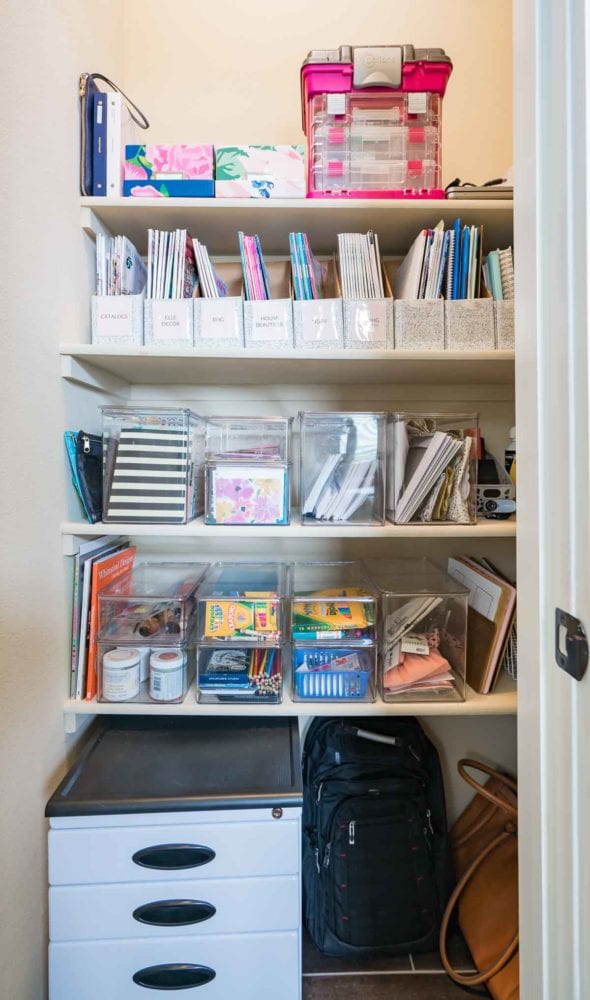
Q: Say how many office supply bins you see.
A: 12